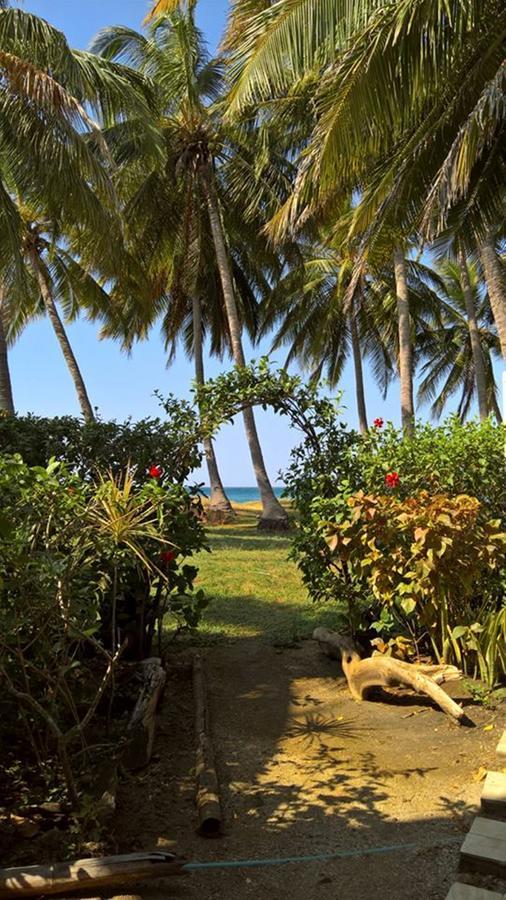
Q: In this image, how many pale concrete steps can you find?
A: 4